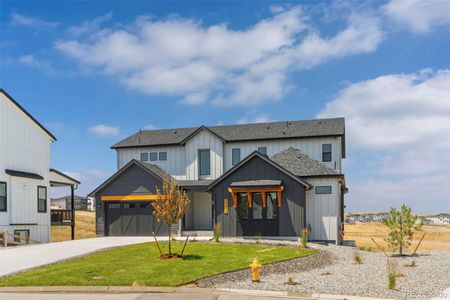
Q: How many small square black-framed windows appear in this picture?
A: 3